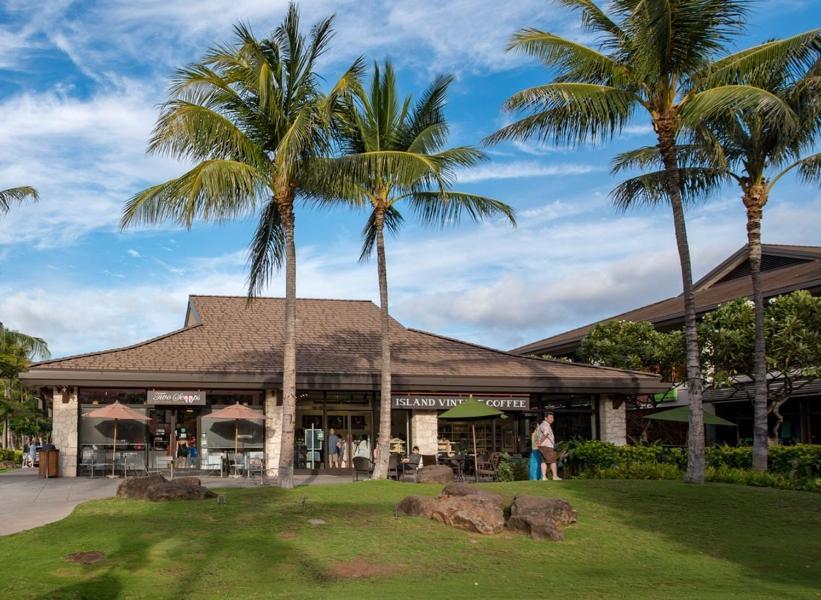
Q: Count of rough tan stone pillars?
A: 4